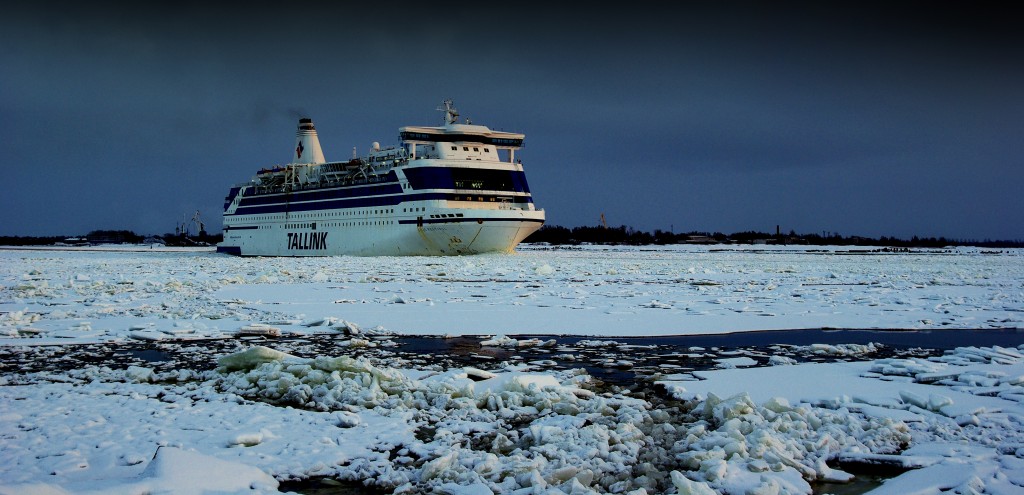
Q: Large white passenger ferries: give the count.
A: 1